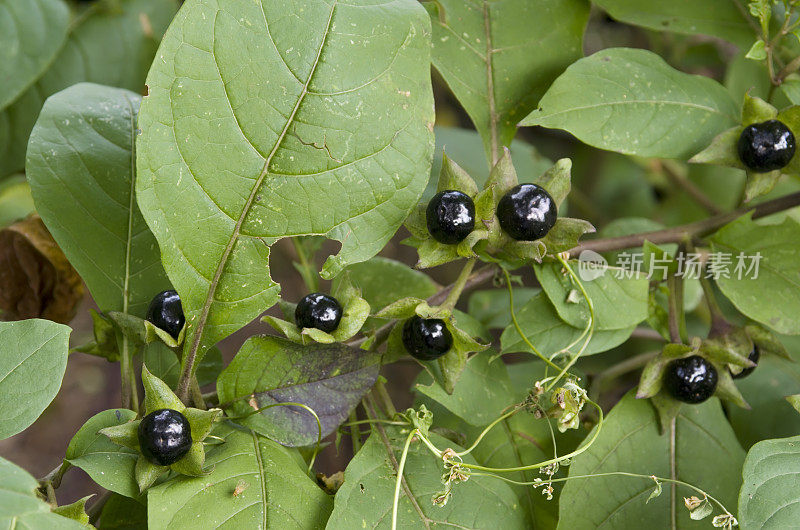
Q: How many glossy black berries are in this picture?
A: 9